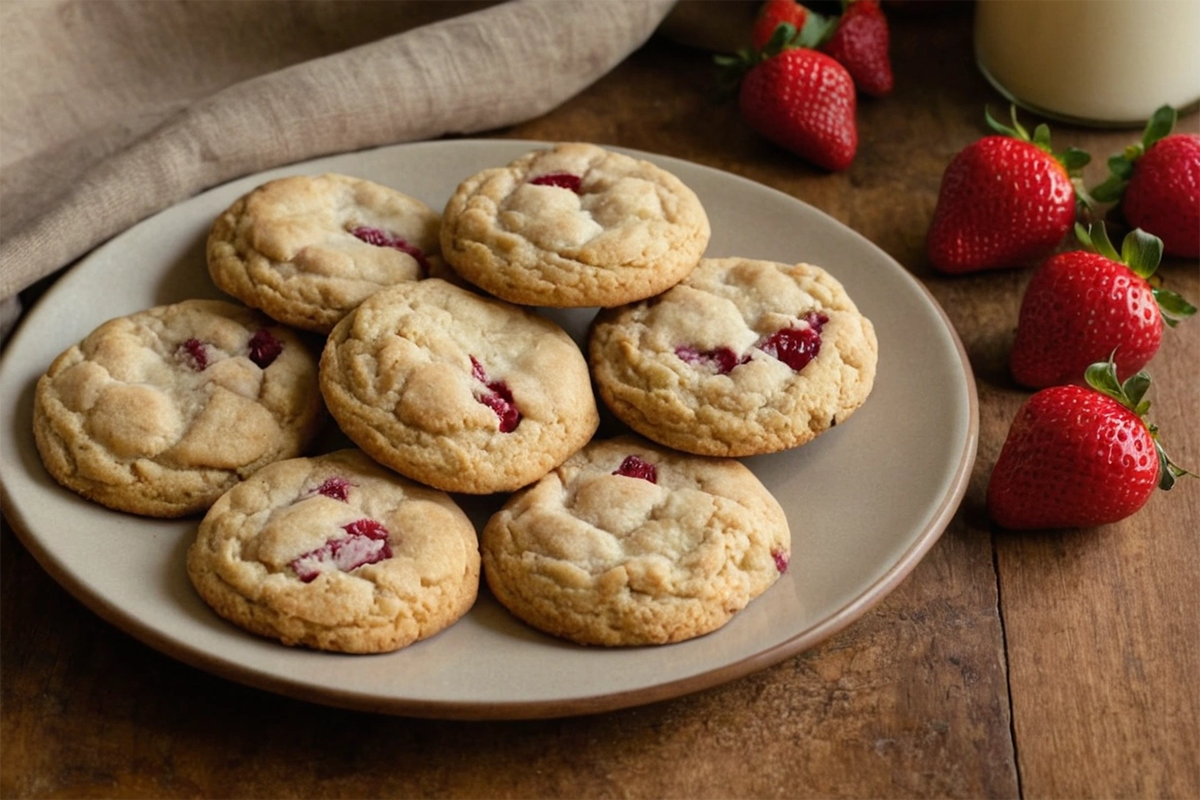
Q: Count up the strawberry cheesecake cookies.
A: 7